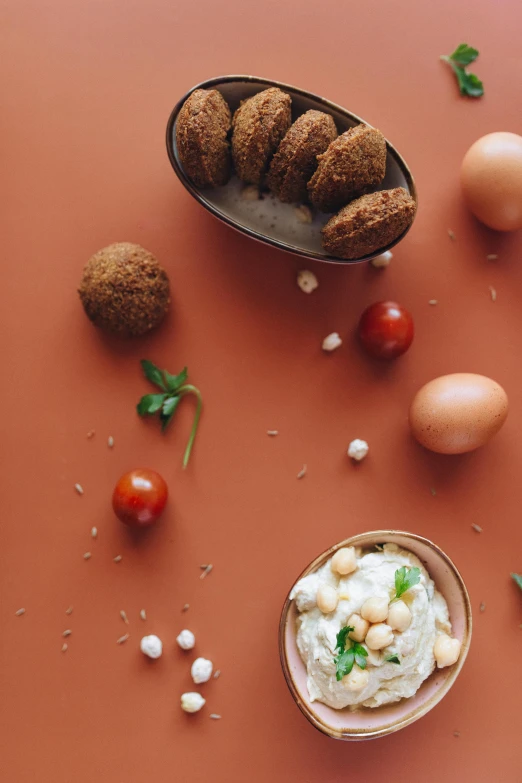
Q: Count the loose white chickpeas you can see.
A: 8